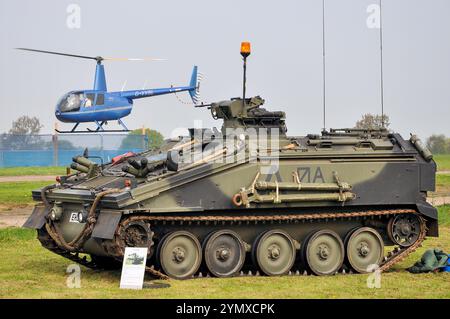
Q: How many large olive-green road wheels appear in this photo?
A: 5